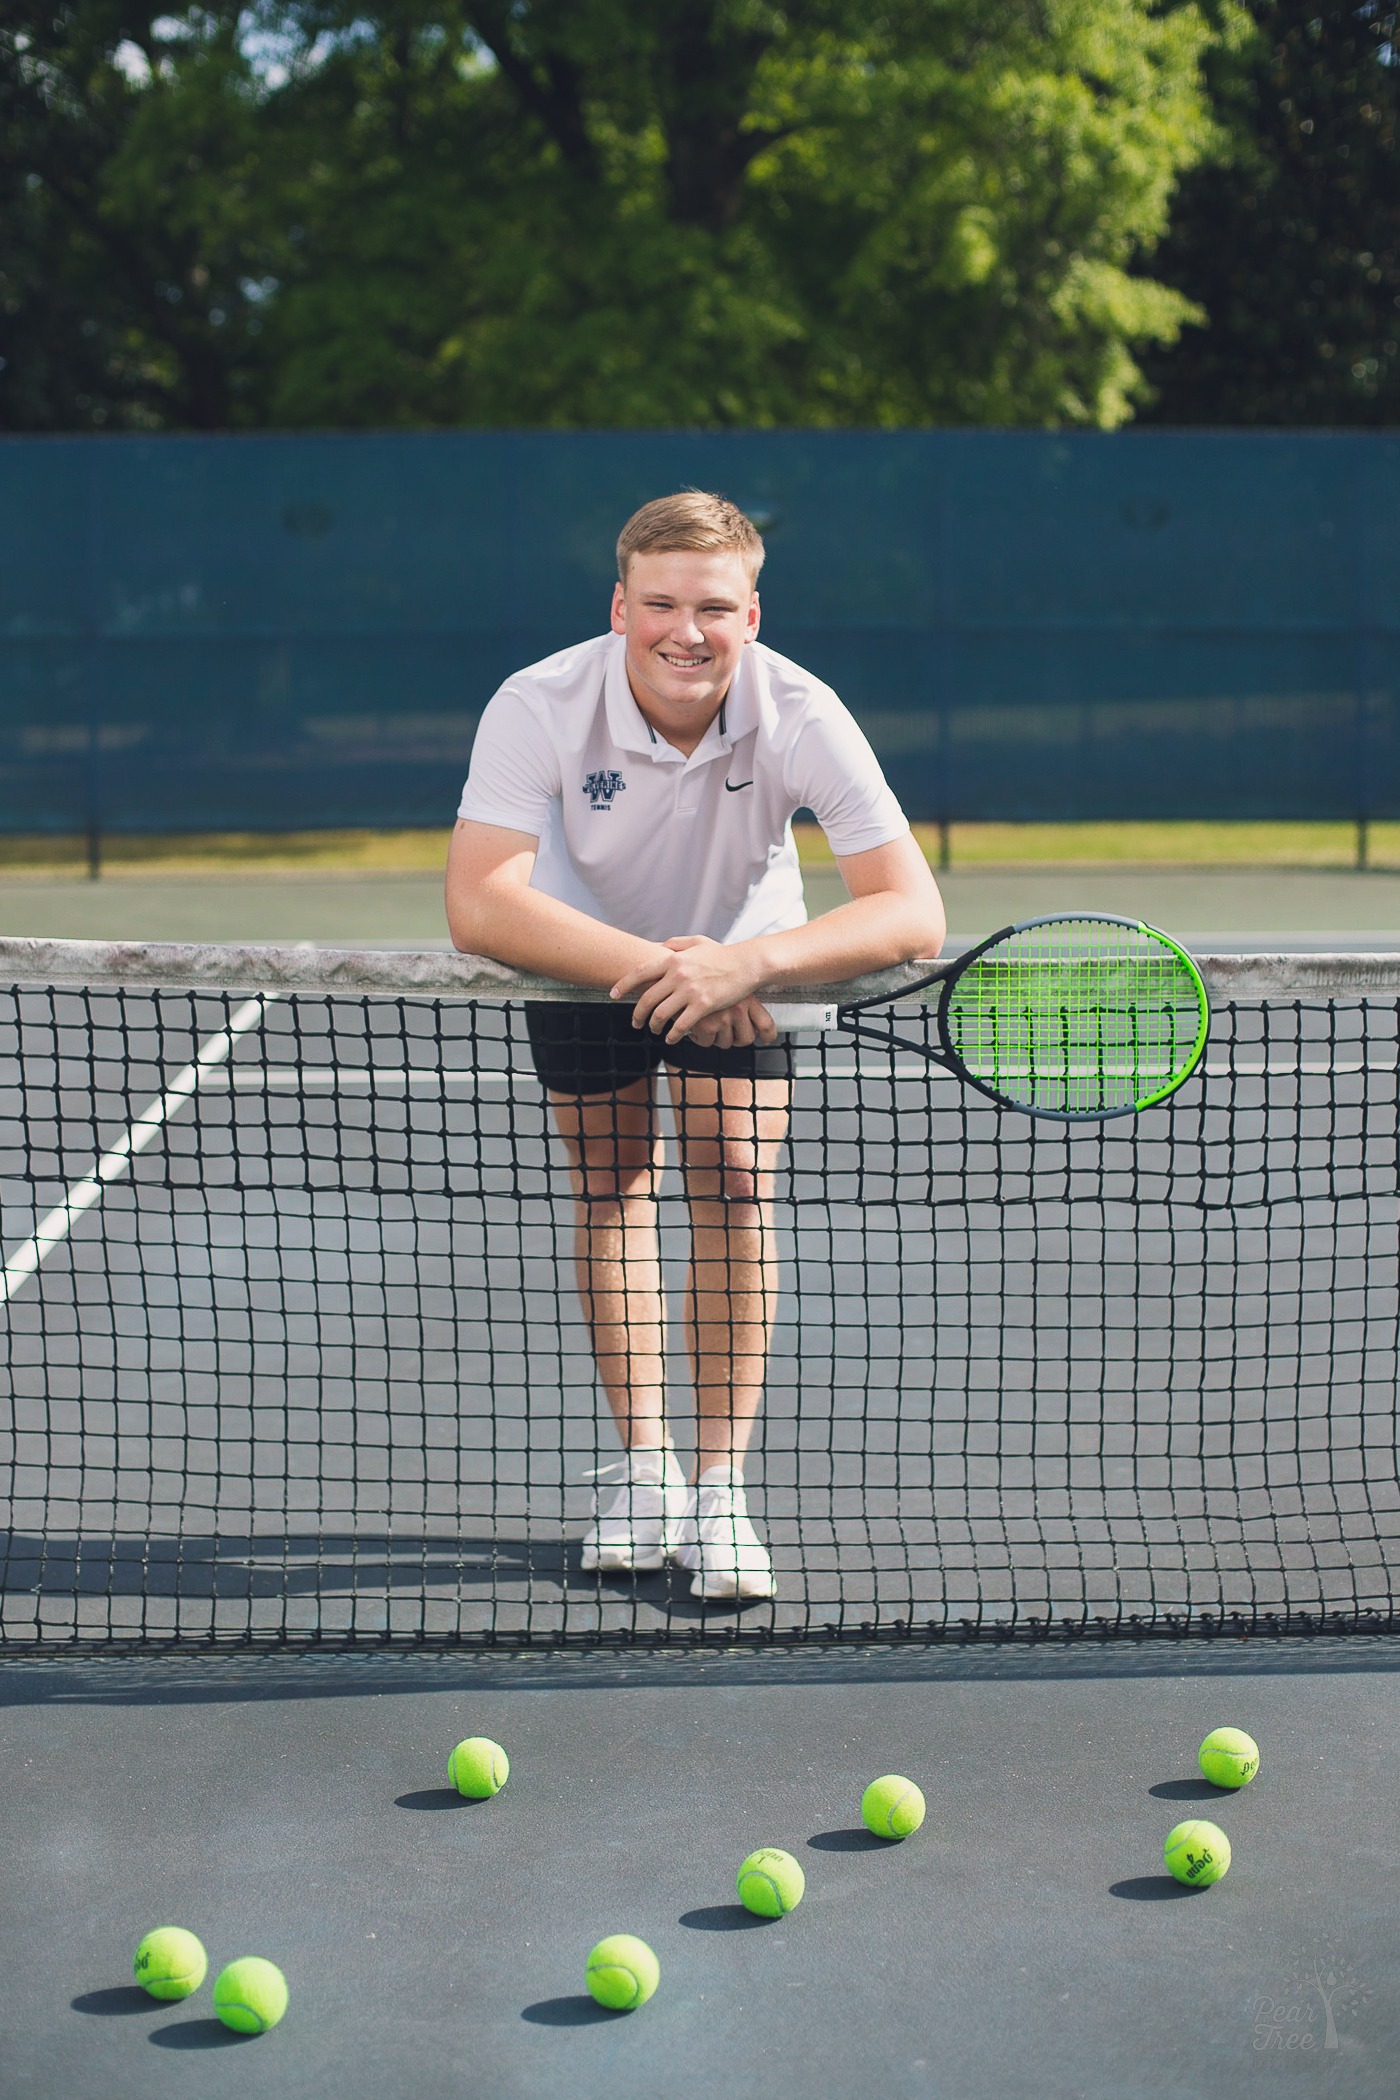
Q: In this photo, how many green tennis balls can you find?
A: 8